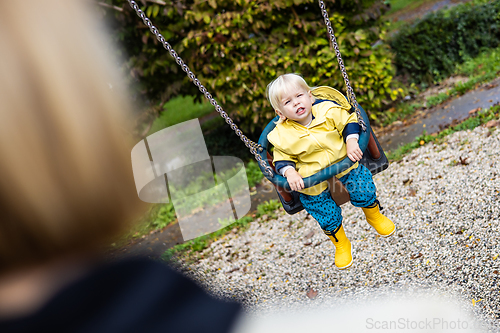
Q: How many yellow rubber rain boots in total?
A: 2